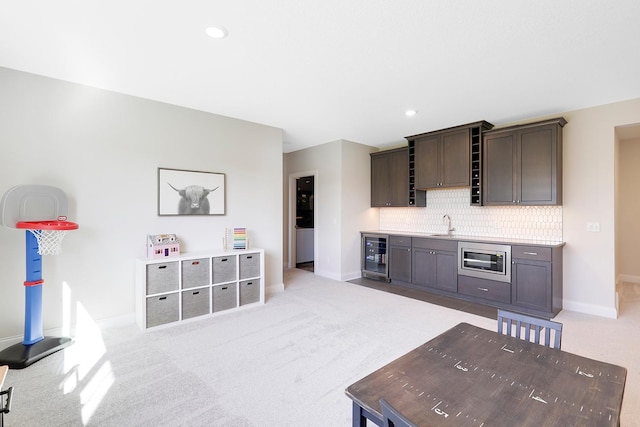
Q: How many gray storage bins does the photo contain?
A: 8